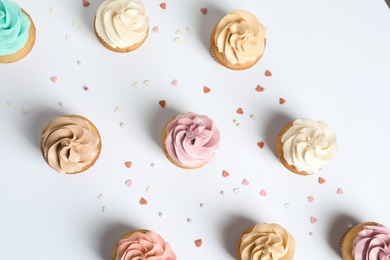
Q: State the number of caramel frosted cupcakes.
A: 2